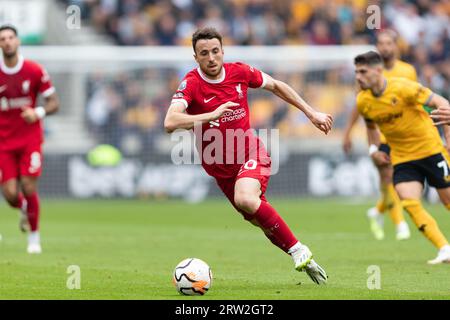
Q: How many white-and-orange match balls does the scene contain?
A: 1